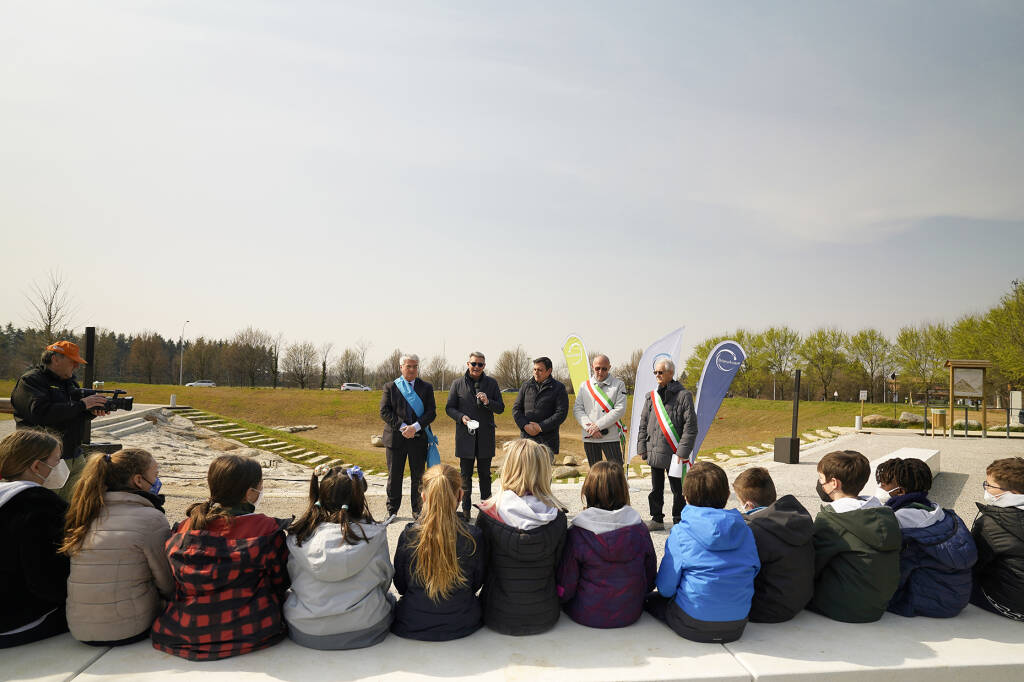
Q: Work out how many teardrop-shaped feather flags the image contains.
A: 3